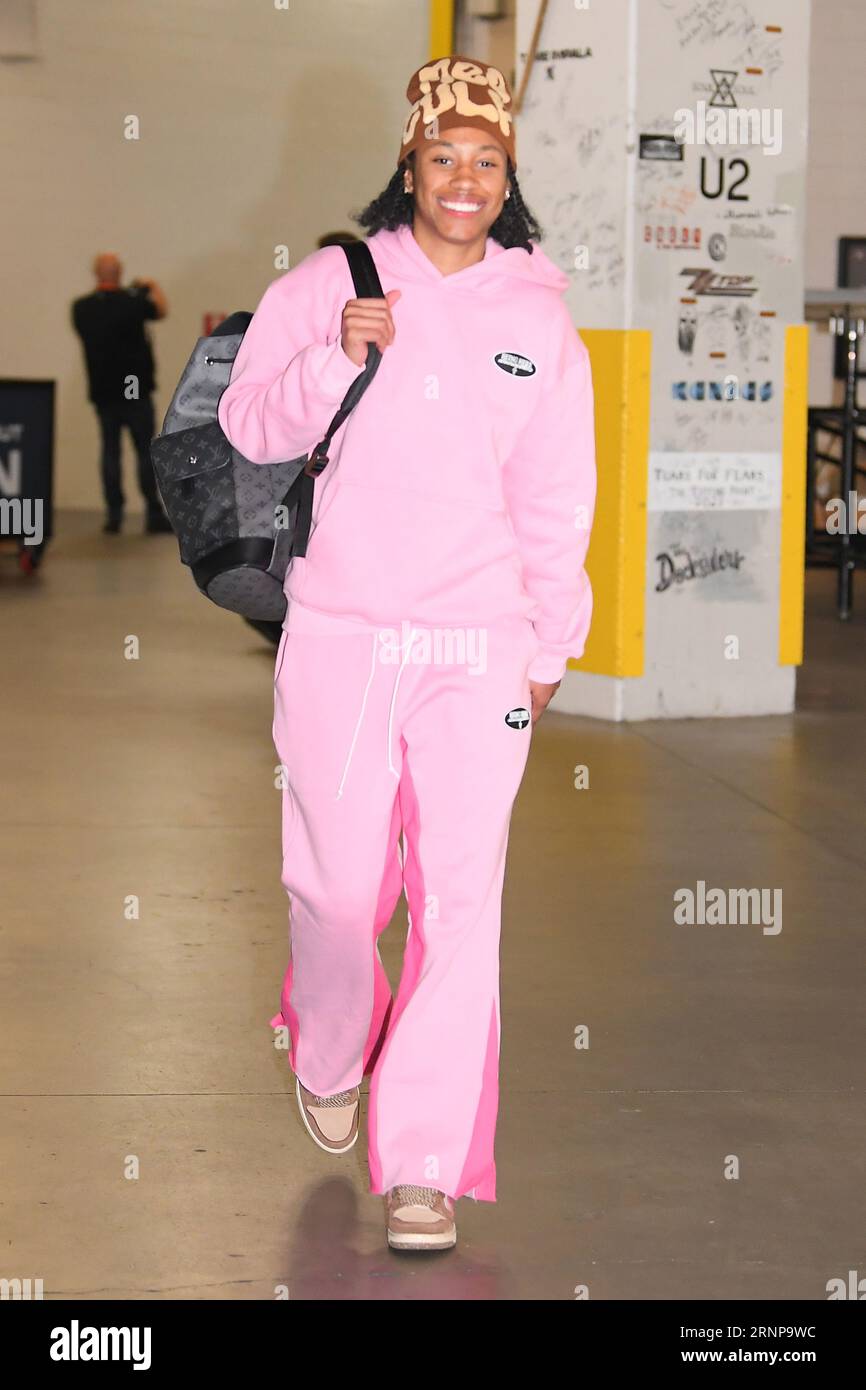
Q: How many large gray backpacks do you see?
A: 1